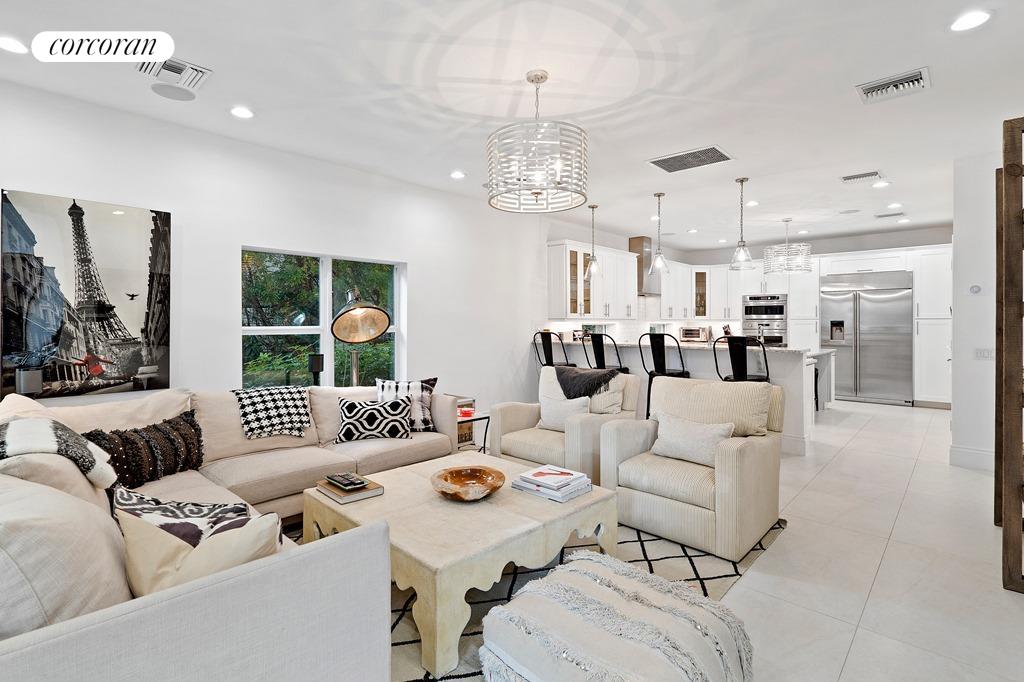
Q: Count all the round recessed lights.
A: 12